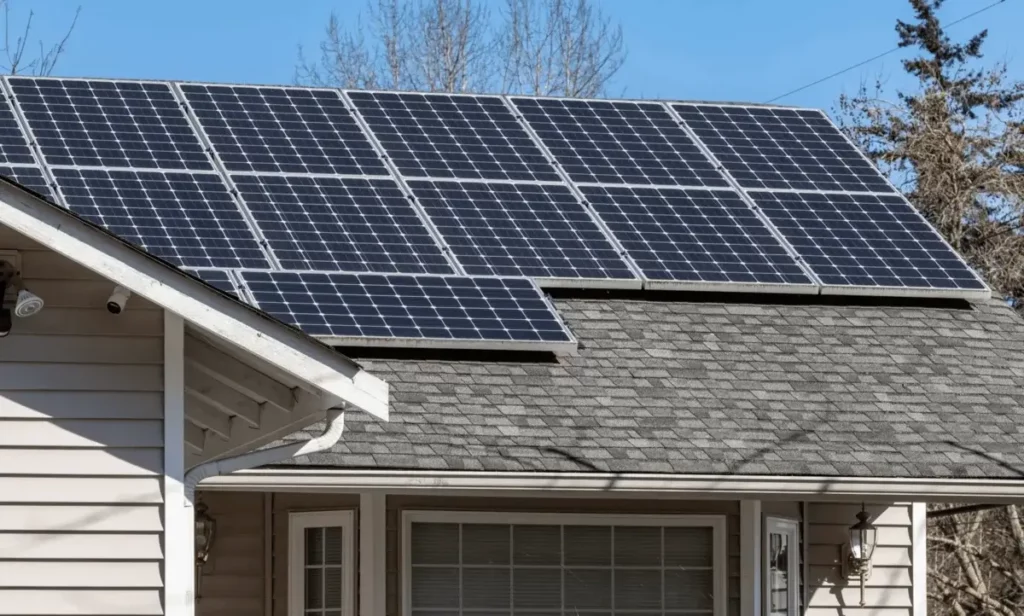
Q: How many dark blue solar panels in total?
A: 14